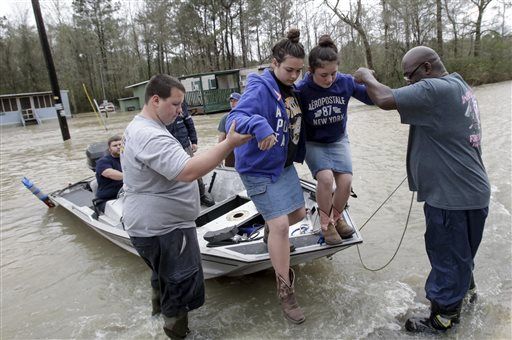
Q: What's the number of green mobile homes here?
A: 1